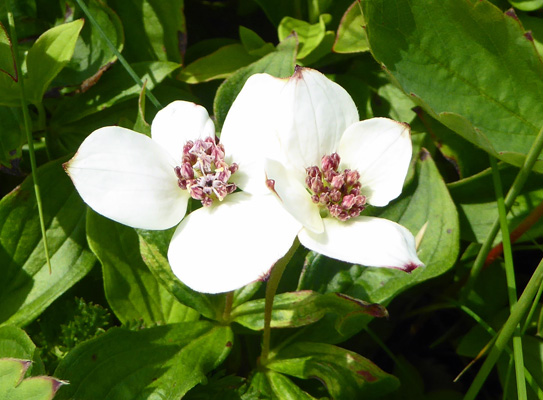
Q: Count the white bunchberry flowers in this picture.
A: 2